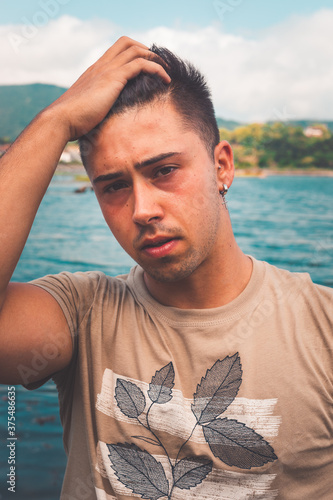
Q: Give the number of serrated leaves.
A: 6